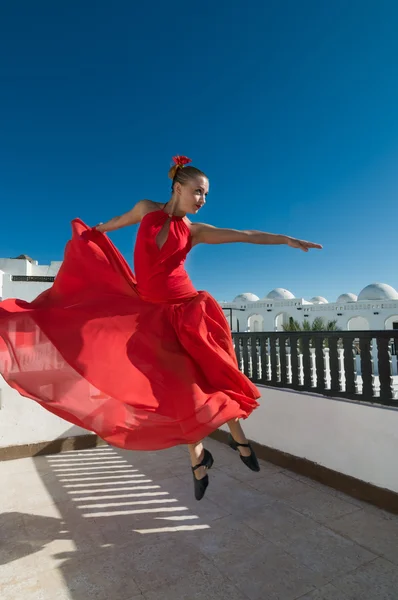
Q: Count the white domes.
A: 5